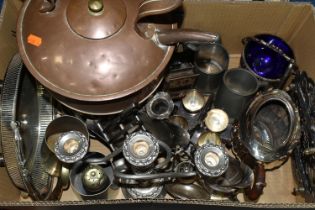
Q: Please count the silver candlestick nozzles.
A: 3